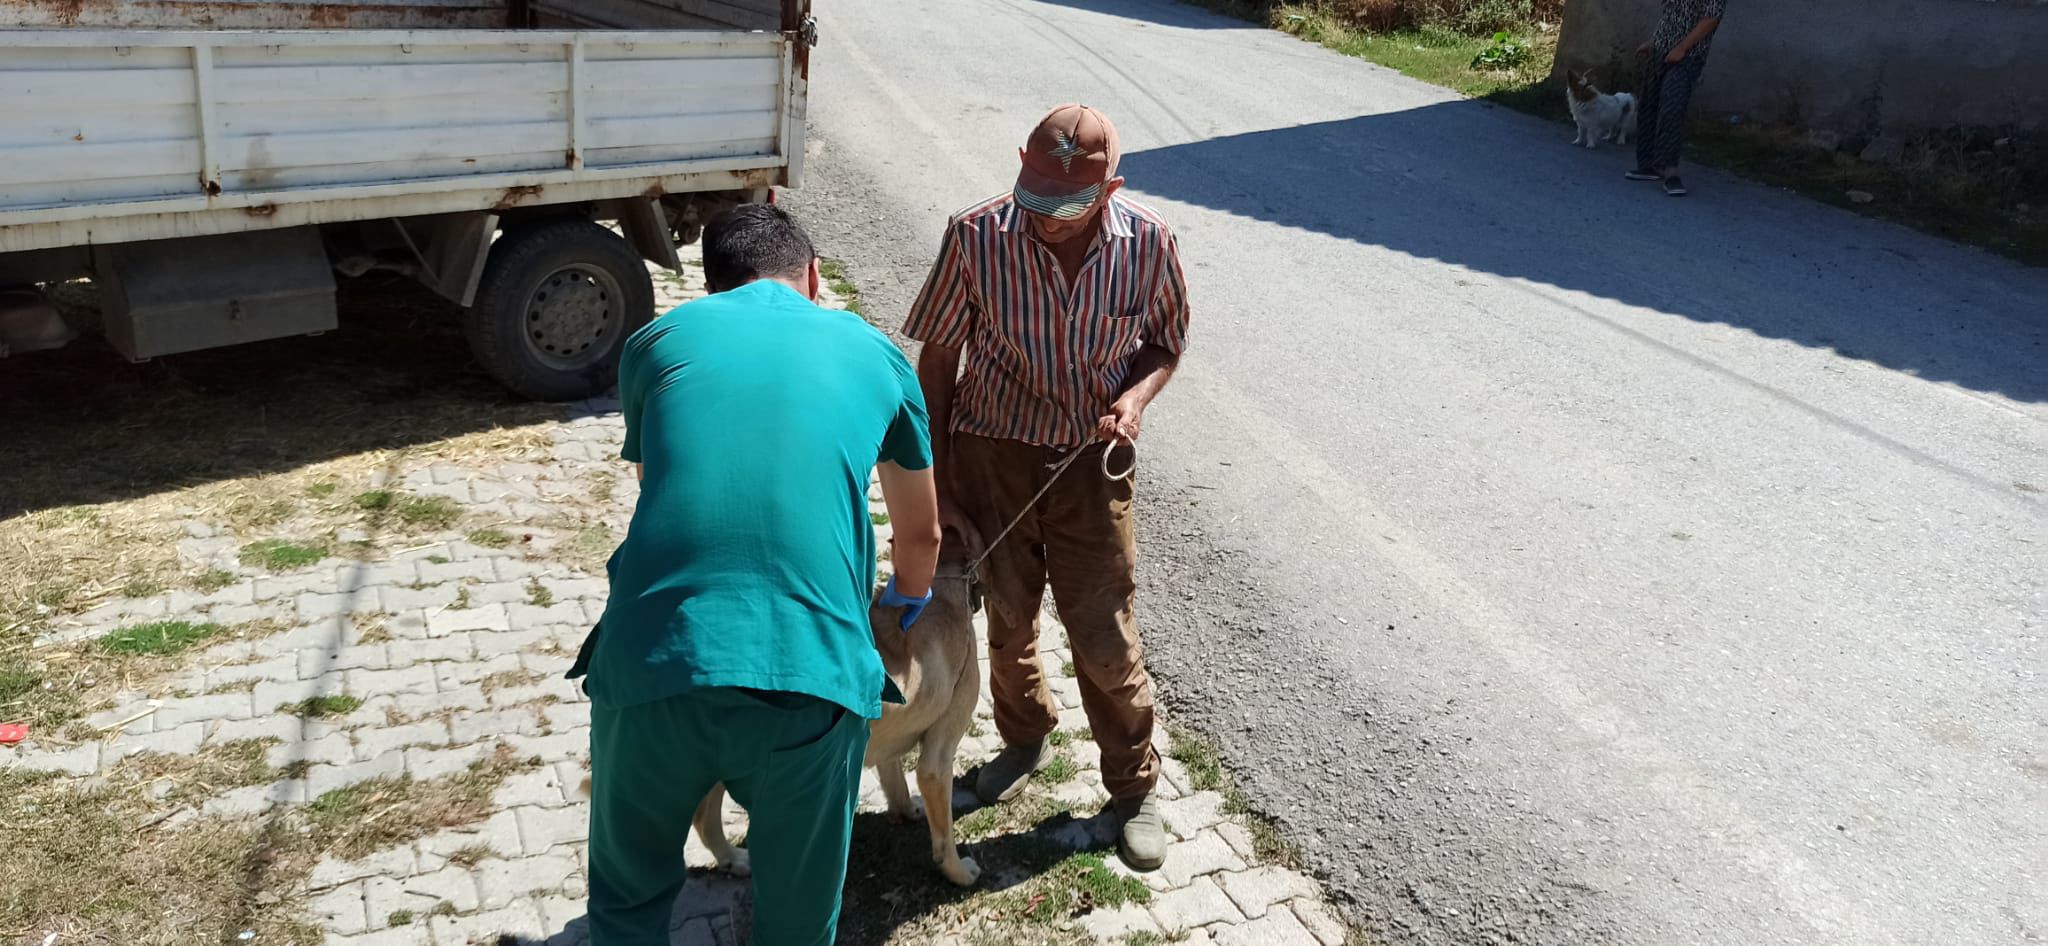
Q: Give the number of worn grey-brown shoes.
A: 2